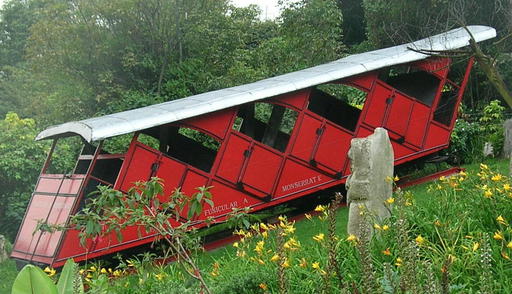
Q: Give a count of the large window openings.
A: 4